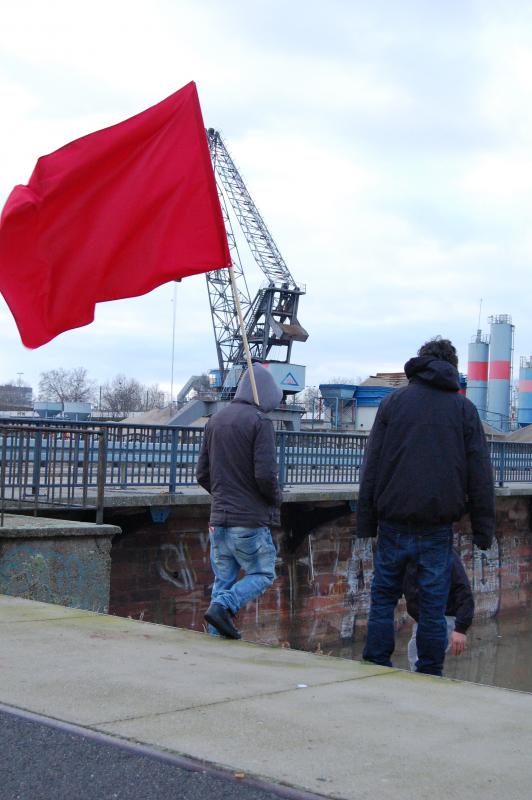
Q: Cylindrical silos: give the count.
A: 3